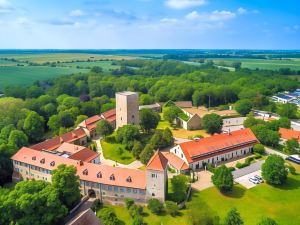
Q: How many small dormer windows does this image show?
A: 7